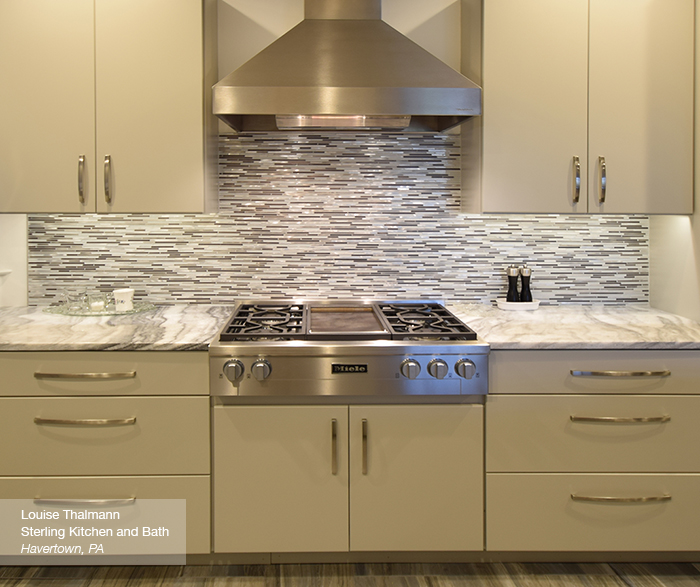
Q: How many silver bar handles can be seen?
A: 12